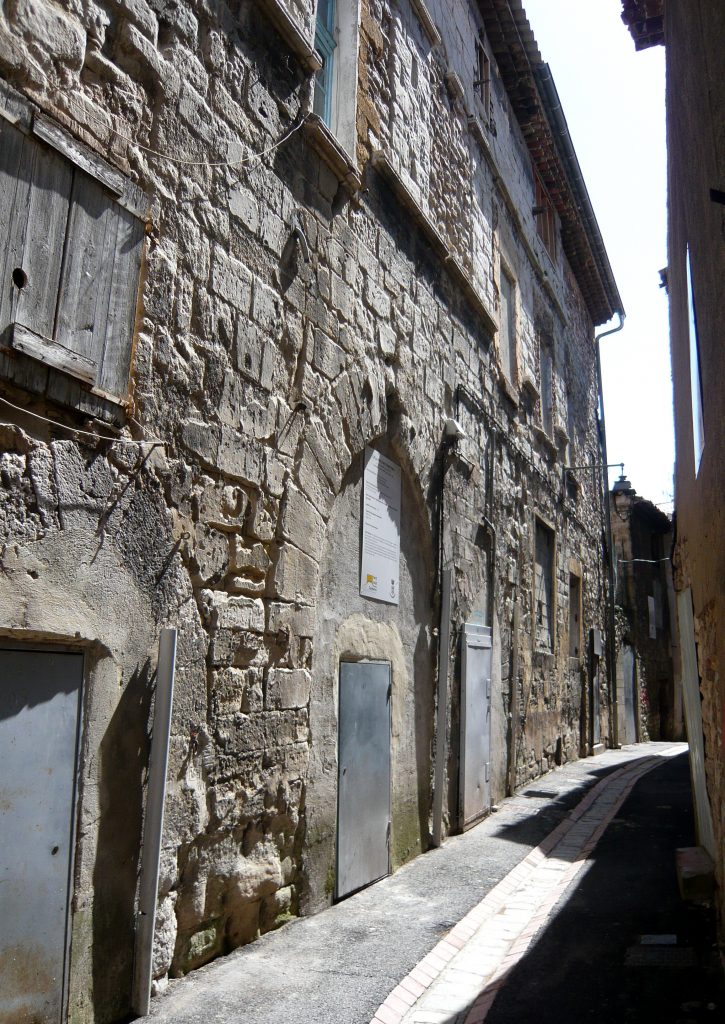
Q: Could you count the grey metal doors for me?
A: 3